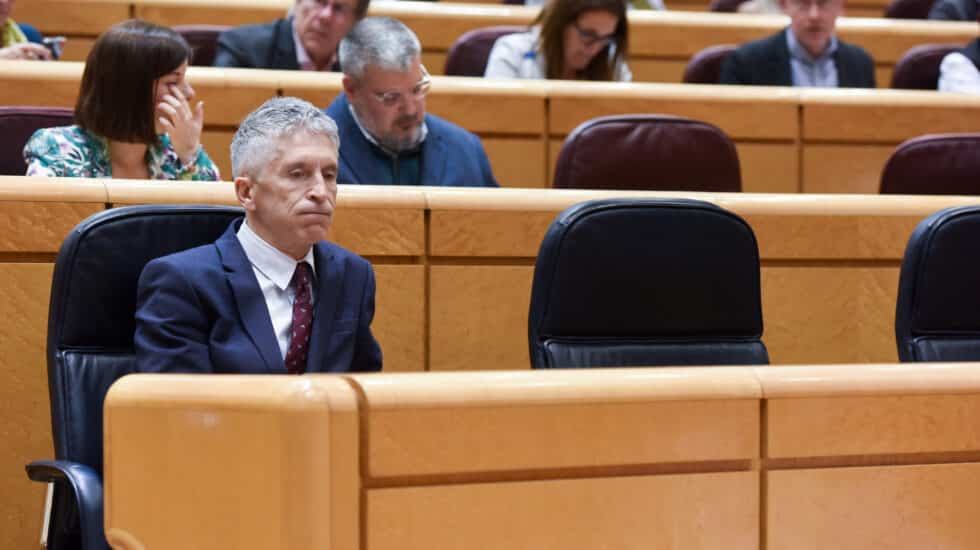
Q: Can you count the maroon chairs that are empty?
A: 2